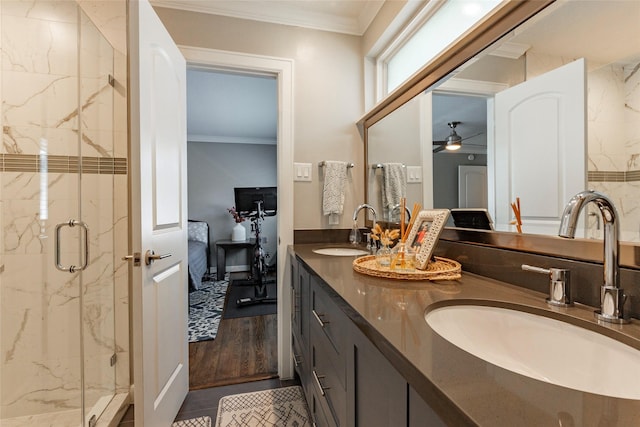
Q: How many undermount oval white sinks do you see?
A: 2